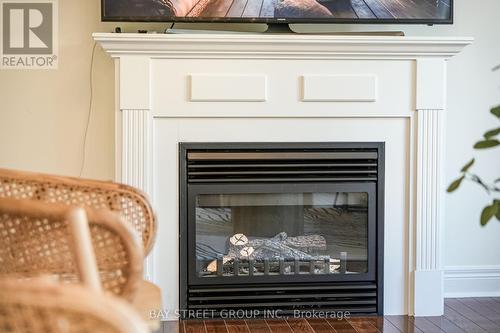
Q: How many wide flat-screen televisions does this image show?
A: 1